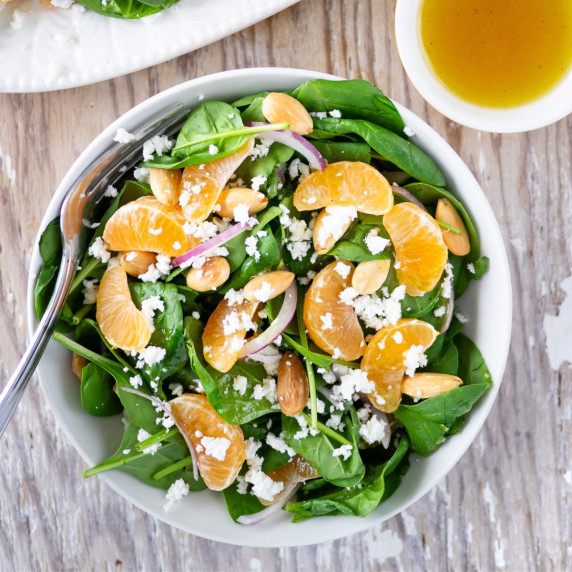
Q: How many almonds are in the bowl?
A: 11